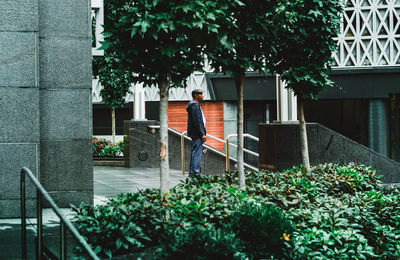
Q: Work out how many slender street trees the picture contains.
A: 4